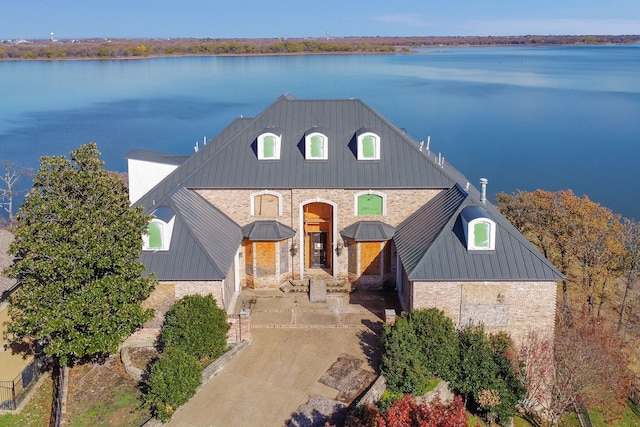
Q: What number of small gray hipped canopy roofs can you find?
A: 2